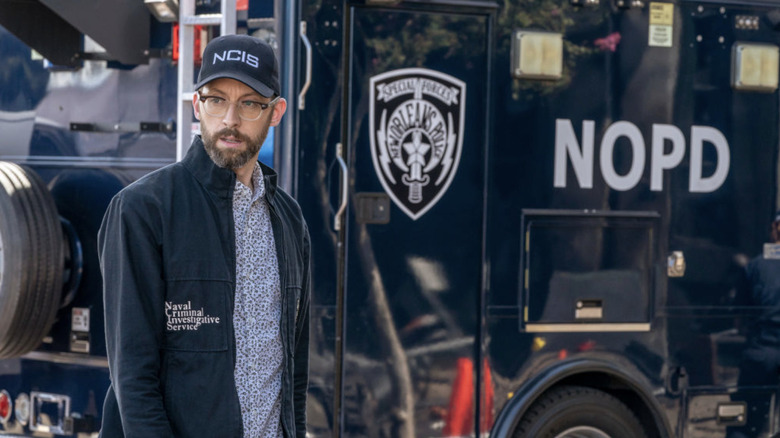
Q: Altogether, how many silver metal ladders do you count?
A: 1